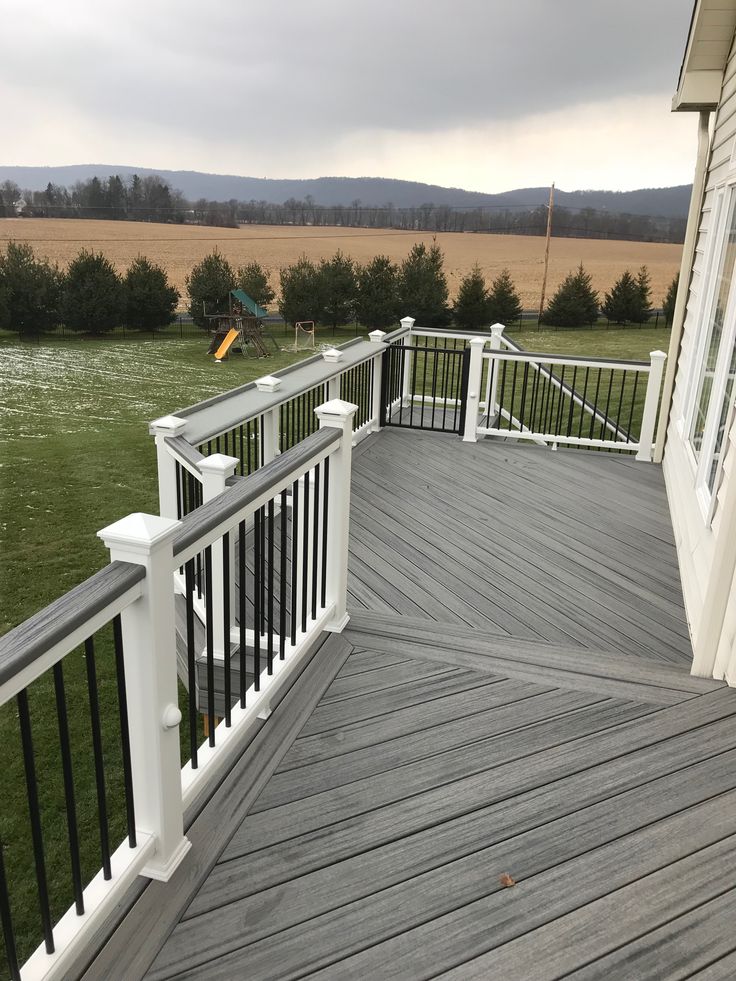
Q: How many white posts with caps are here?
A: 11